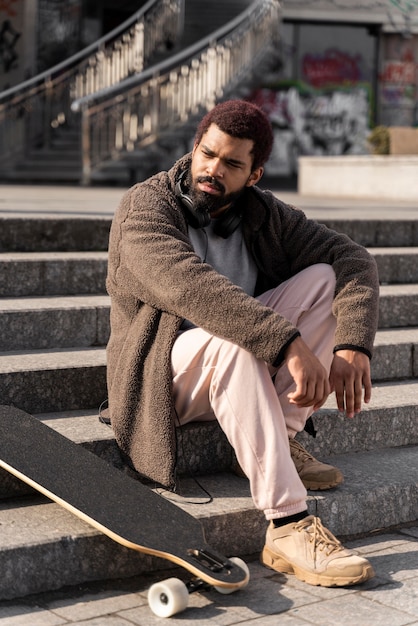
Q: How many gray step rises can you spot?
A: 6